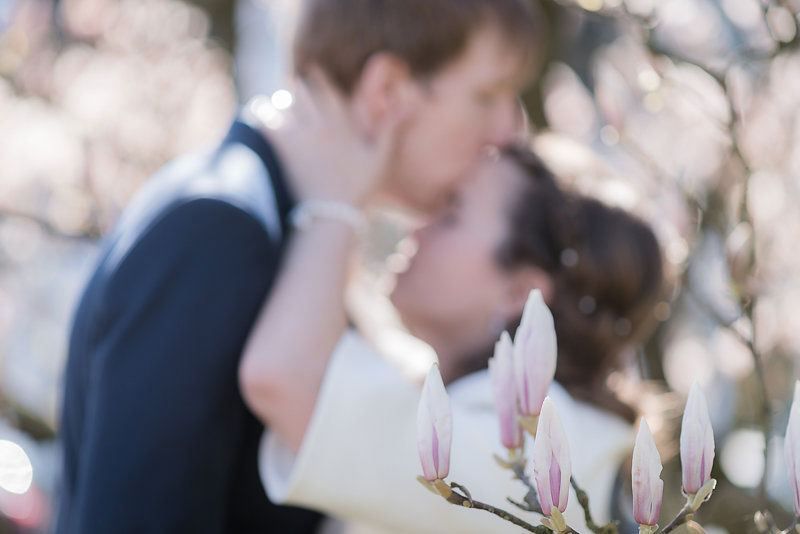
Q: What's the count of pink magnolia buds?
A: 7